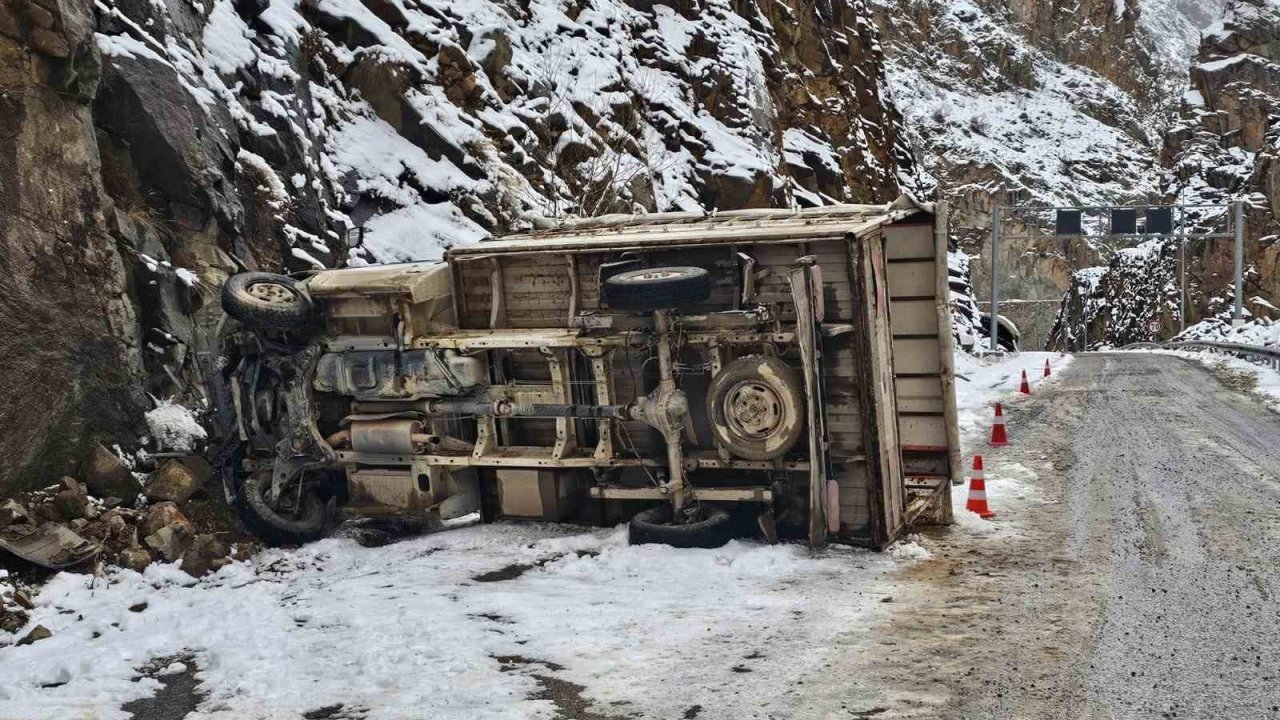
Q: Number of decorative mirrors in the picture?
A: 0